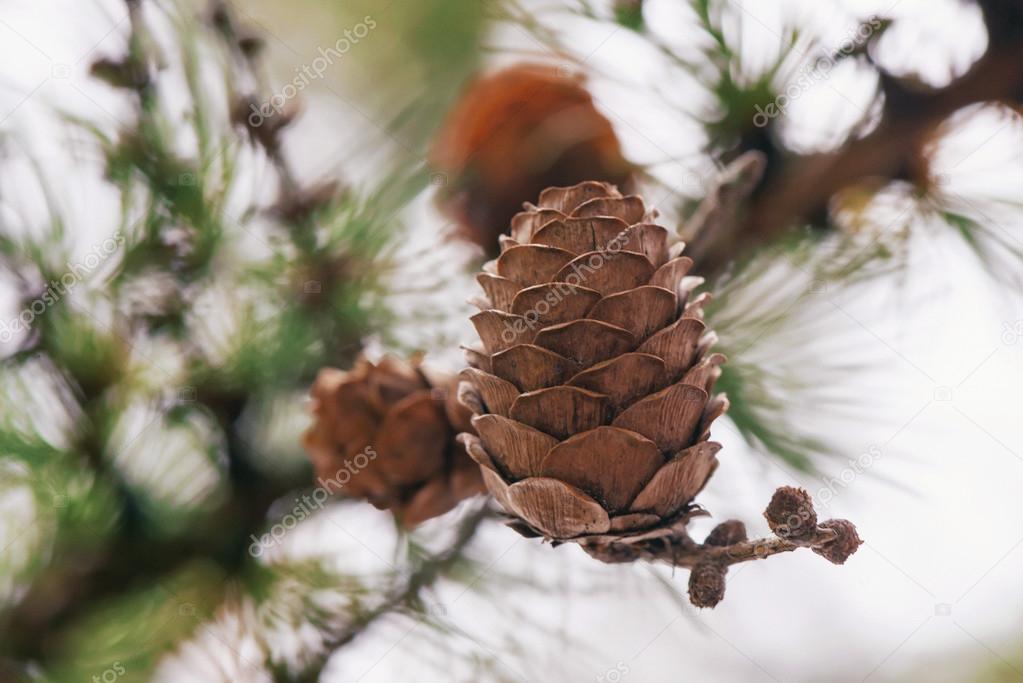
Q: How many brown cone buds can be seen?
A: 4